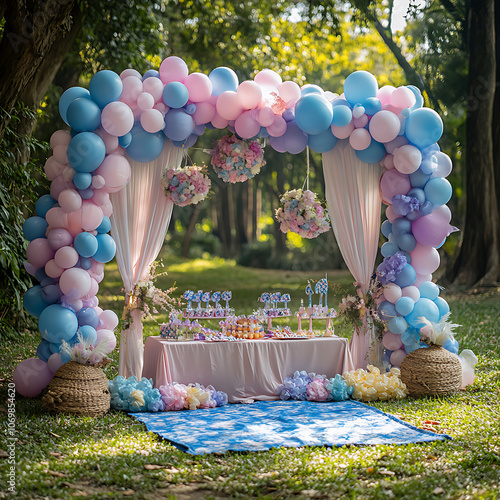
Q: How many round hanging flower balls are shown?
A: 3